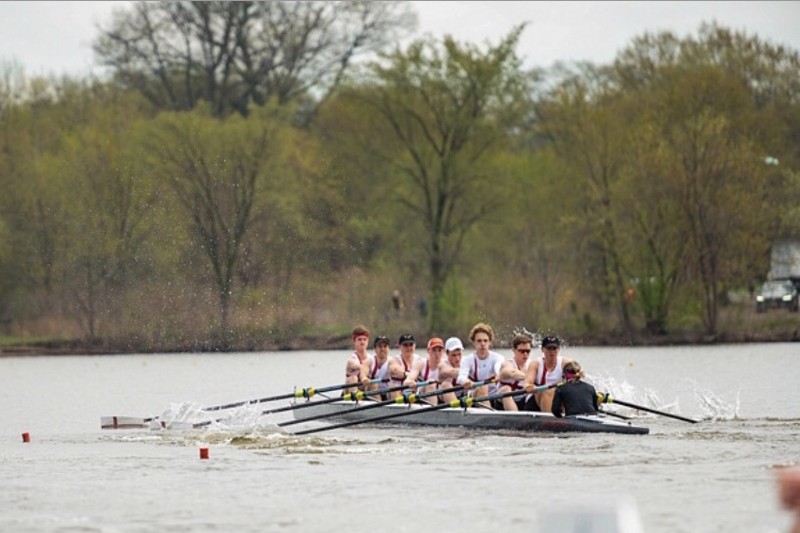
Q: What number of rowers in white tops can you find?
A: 8